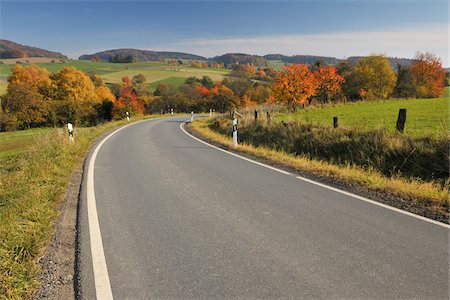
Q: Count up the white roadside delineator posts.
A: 6